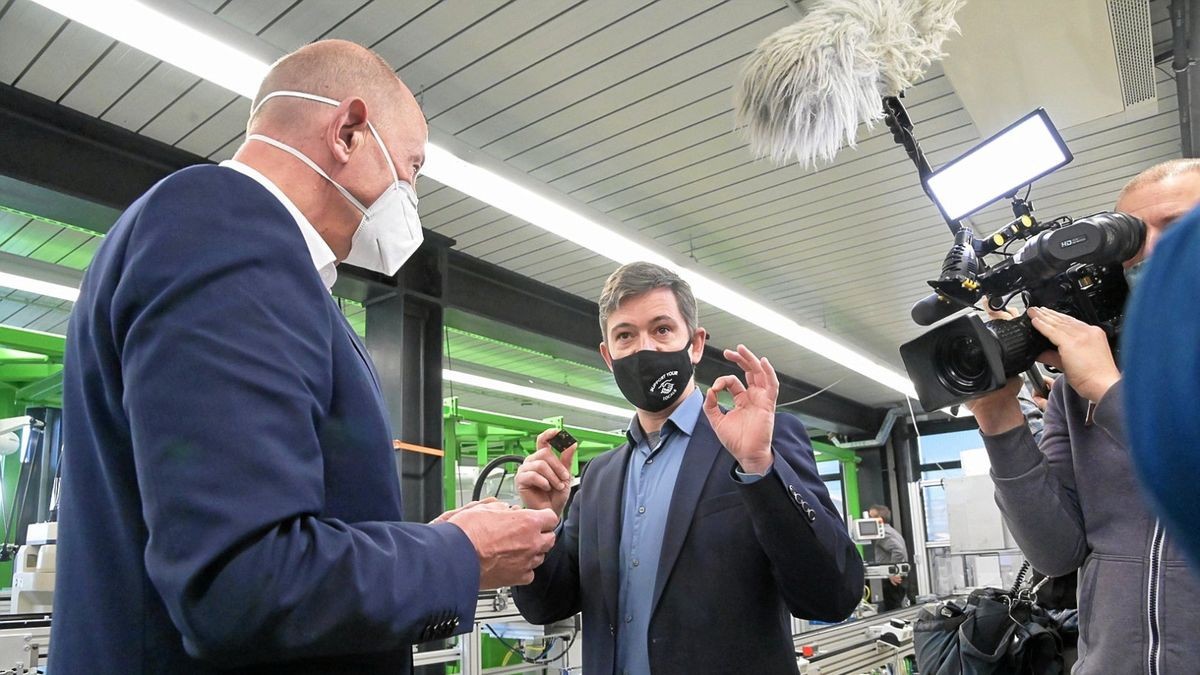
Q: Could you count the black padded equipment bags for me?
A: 1